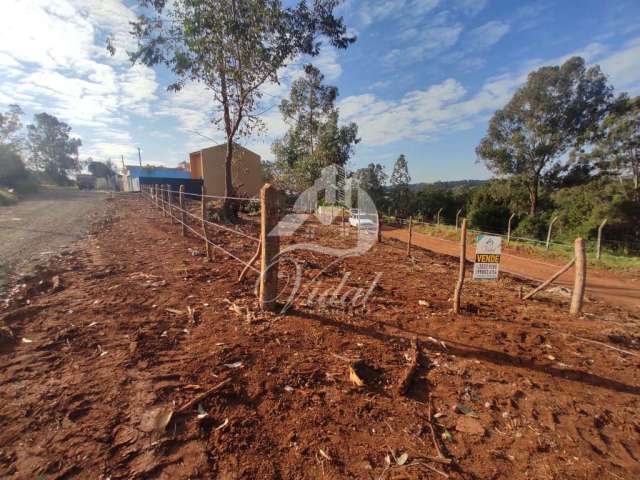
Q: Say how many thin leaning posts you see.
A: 2